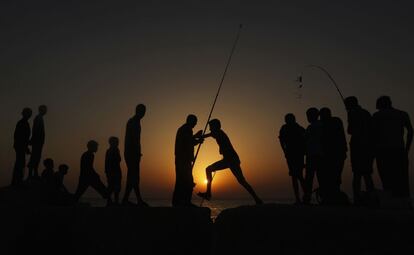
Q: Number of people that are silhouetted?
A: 14